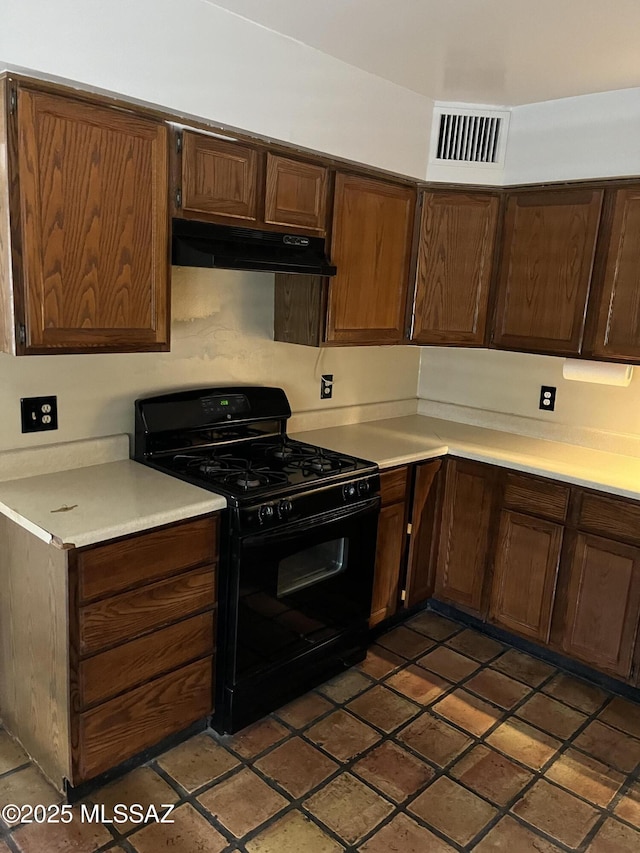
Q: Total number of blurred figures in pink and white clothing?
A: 0